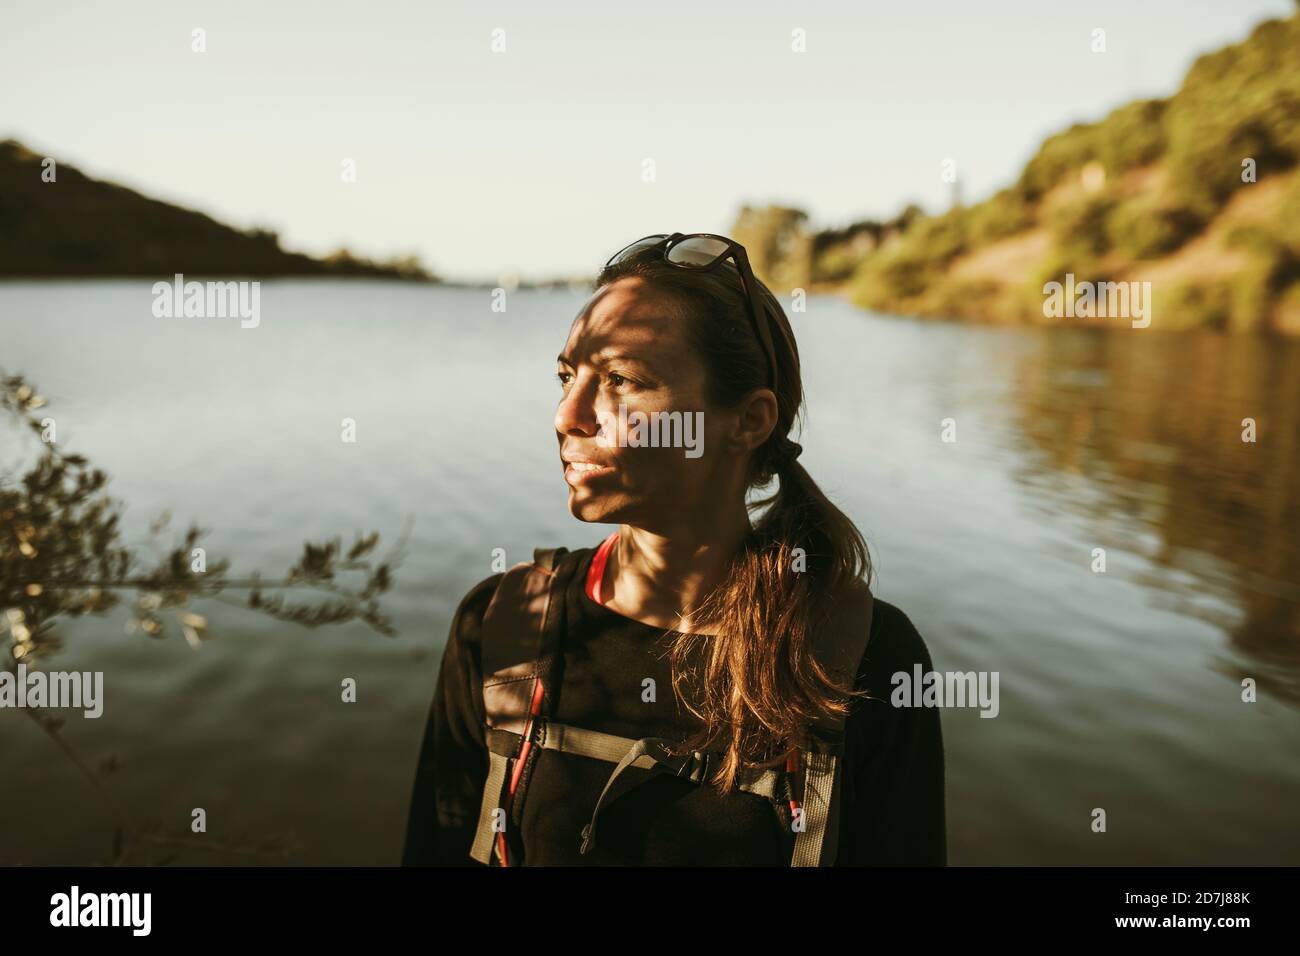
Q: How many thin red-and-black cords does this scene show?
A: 2